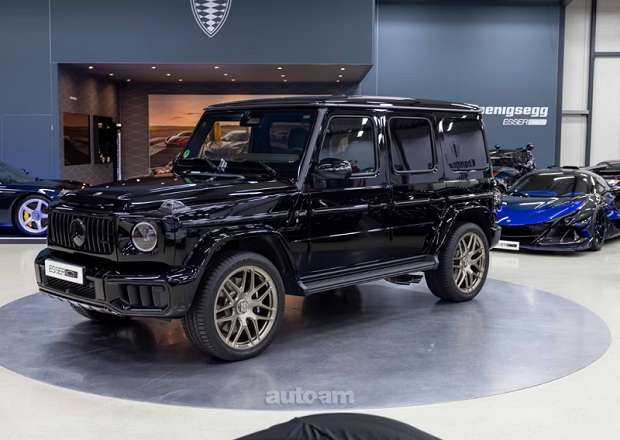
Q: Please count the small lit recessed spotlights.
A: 15